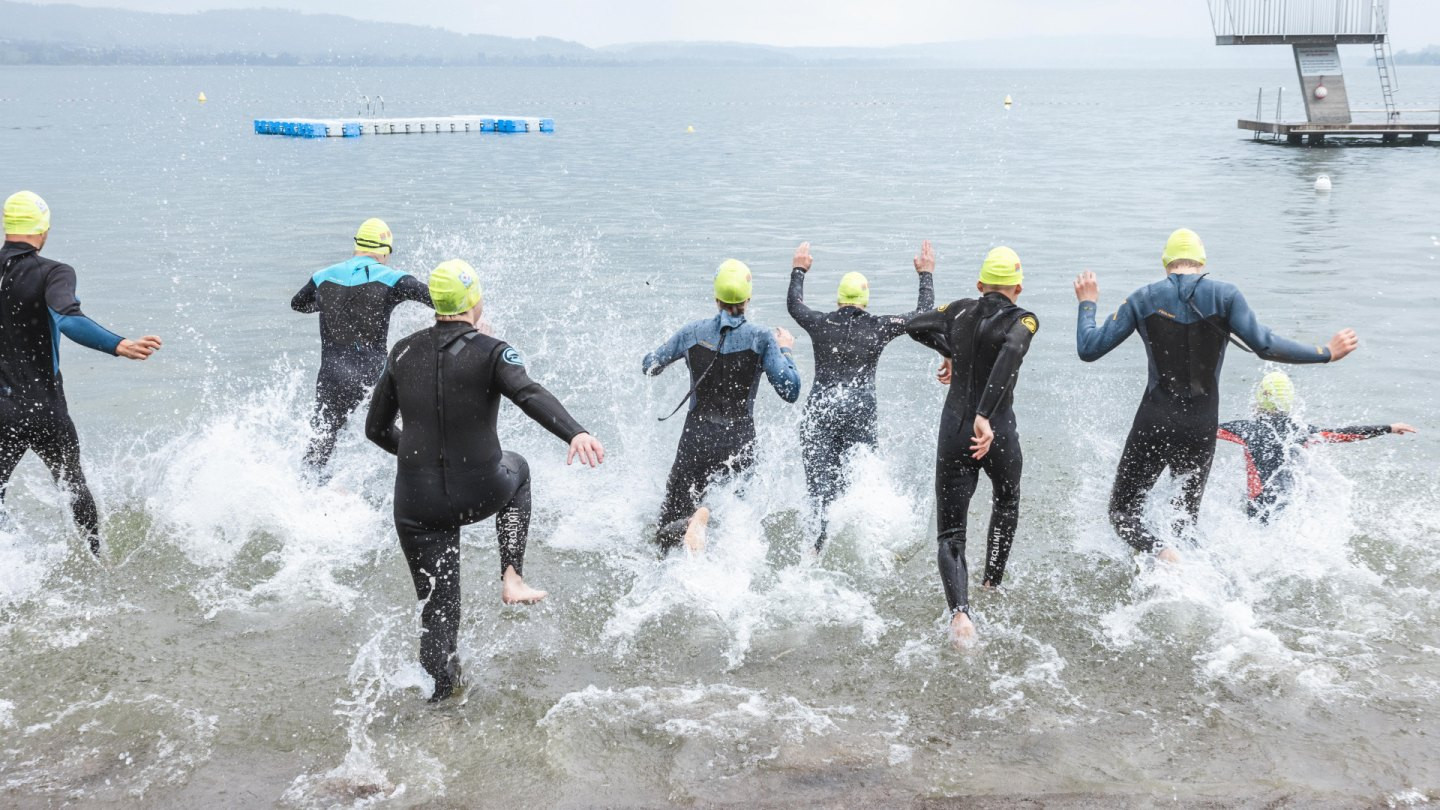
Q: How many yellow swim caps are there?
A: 8